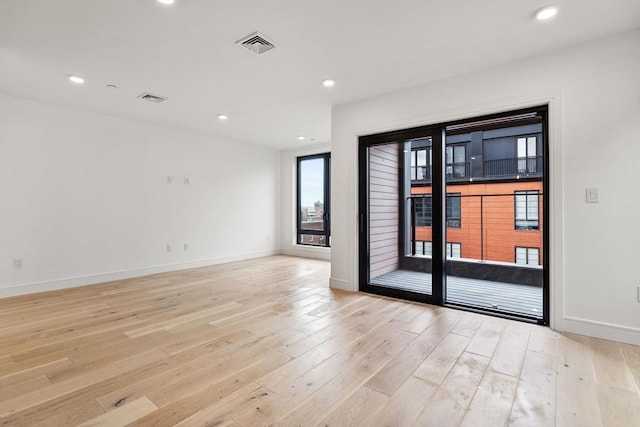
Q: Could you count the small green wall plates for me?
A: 0